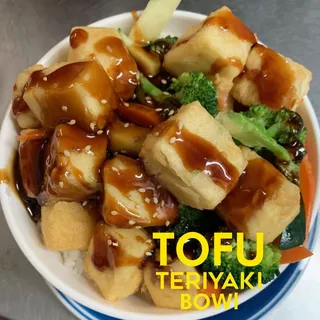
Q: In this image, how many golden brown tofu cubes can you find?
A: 12